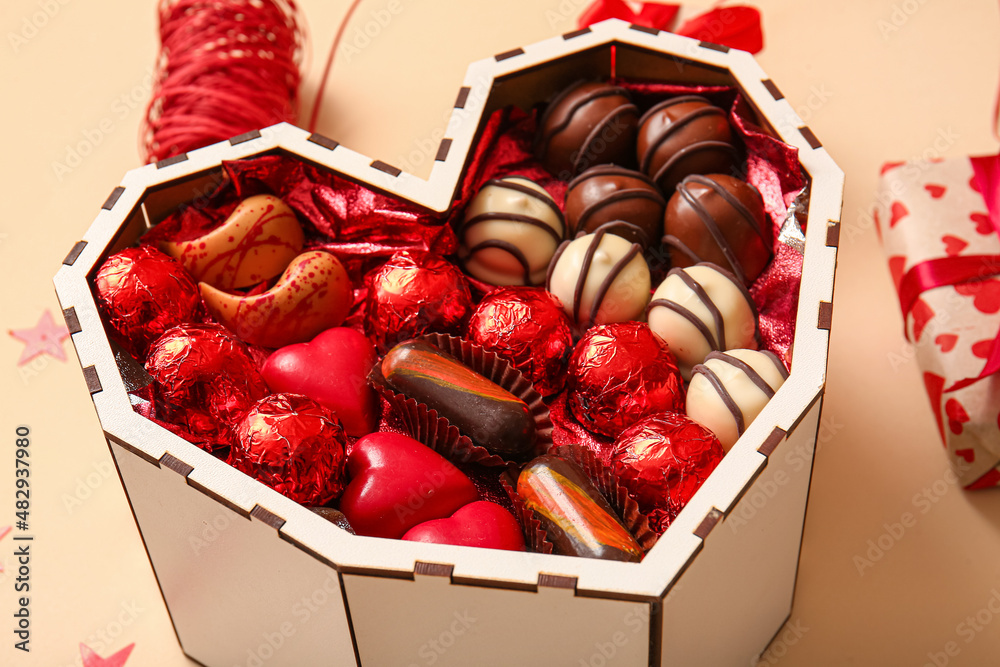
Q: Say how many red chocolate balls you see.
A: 7